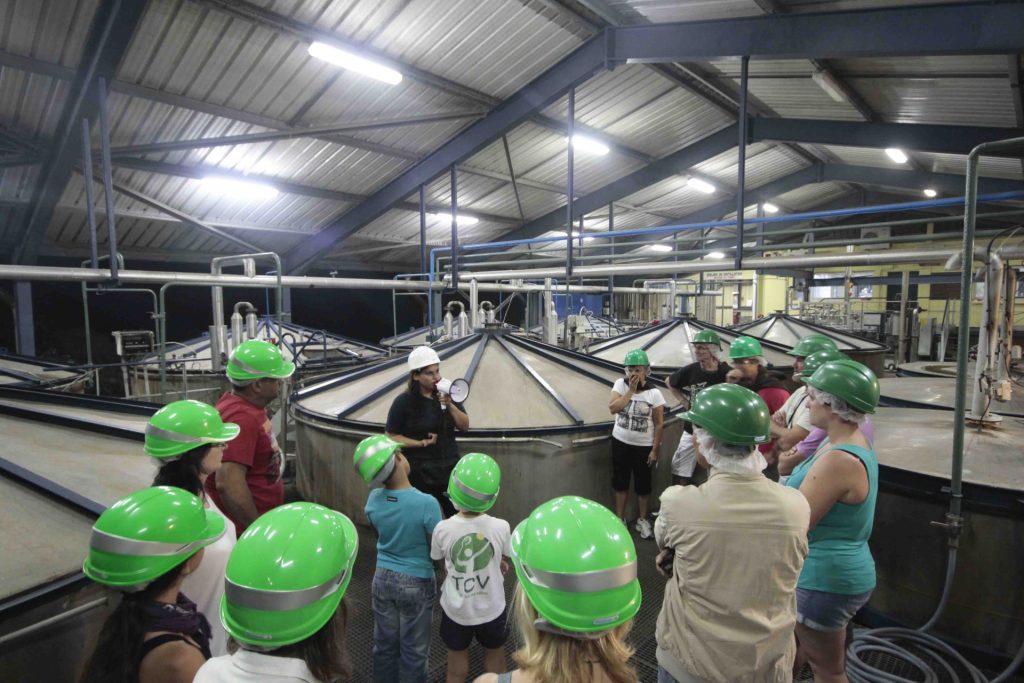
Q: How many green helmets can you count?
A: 14